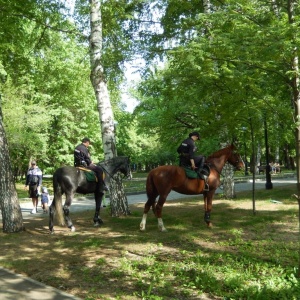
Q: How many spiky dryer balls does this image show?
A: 0